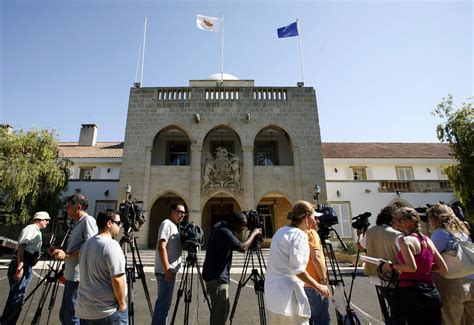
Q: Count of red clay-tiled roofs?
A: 2